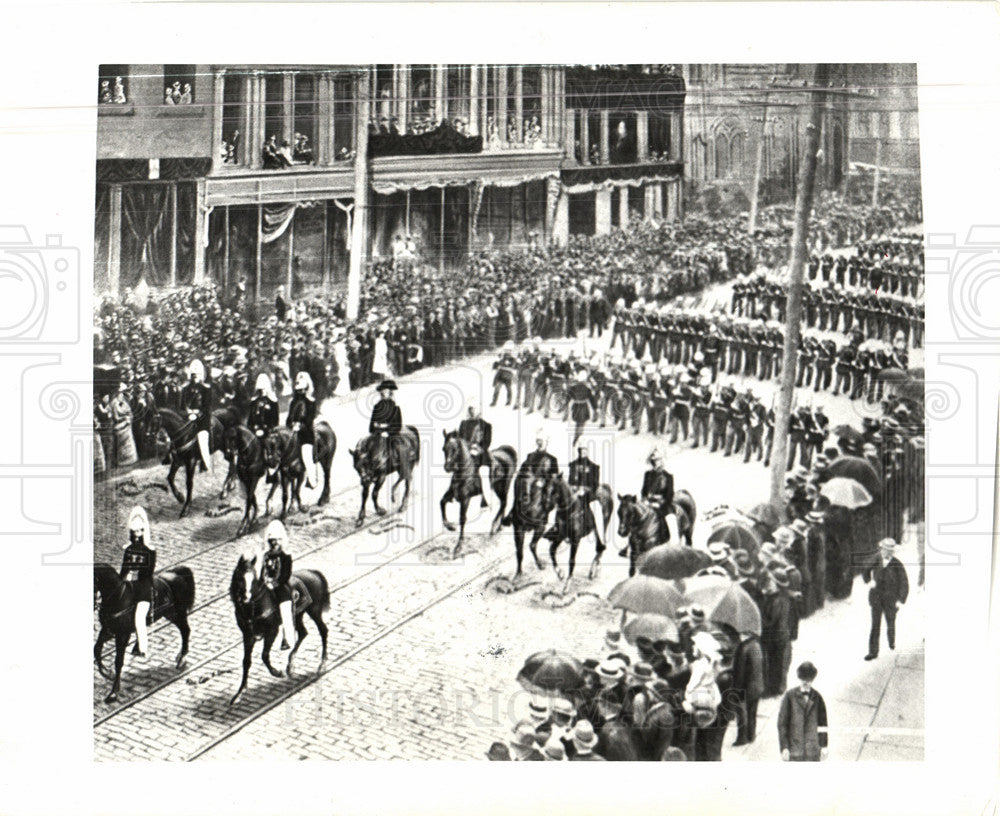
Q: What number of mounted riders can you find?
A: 10